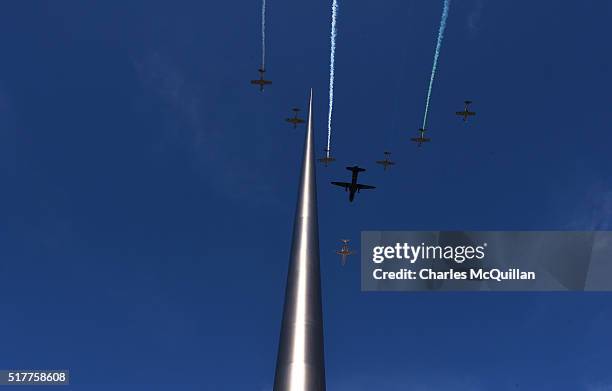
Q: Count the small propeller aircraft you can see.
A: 6